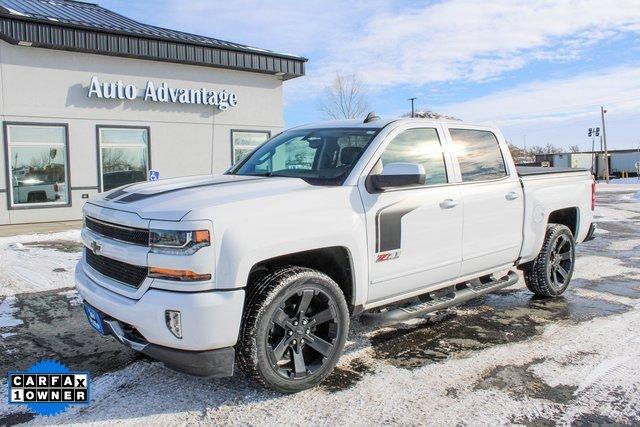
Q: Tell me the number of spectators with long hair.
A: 0